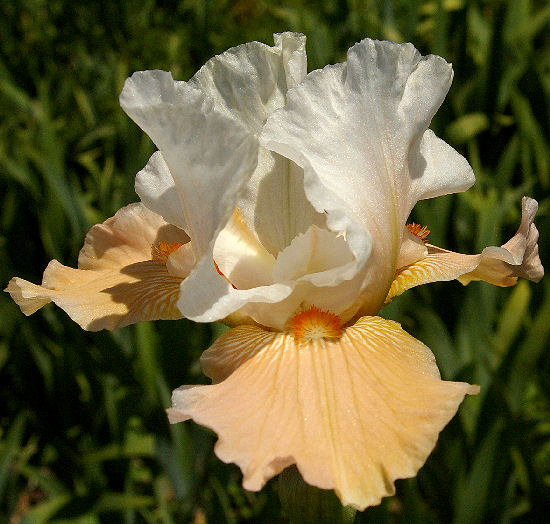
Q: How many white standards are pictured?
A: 3